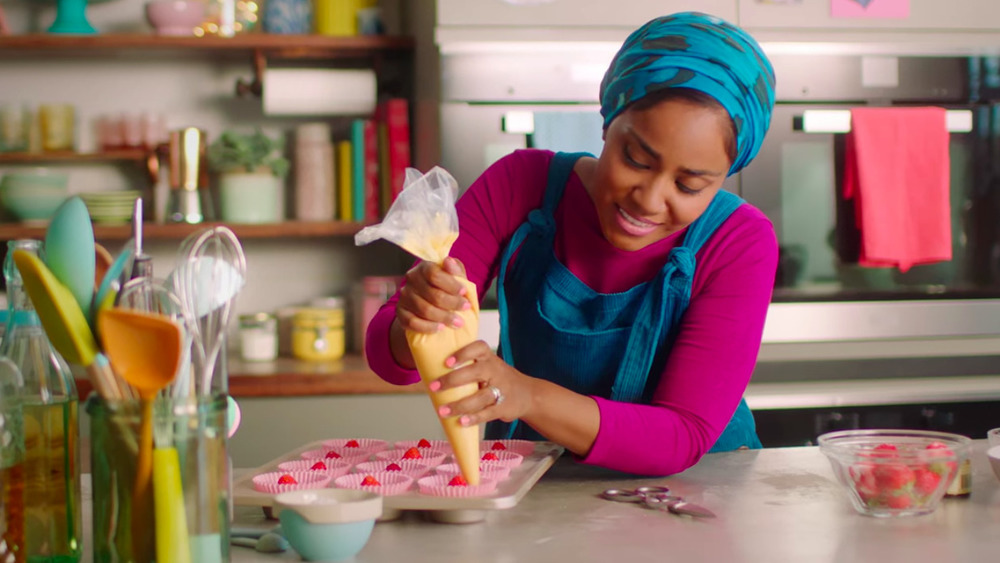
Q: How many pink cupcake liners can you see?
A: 12